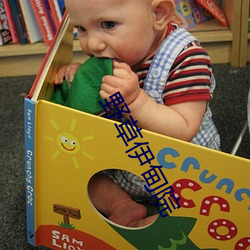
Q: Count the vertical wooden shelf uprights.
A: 2